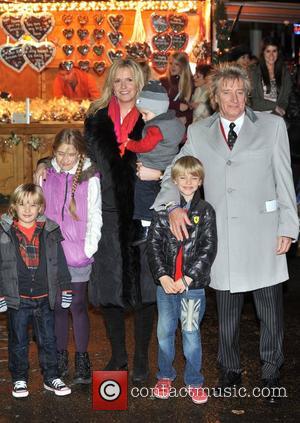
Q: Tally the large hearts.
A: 4